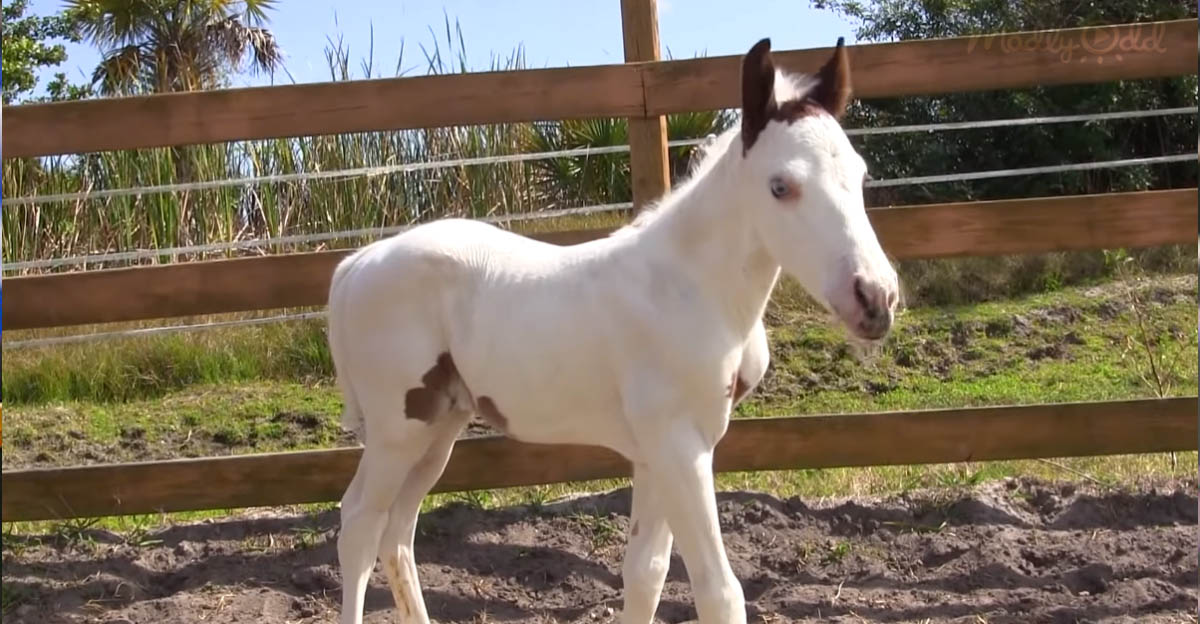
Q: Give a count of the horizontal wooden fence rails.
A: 3